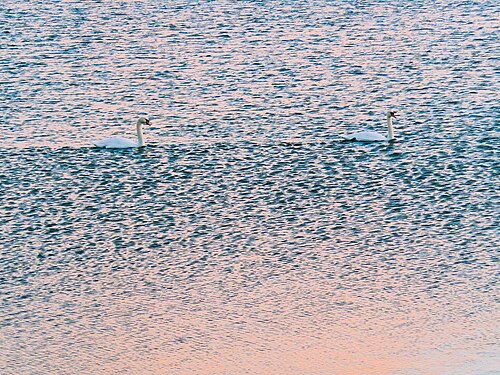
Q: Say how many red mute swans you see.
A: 0